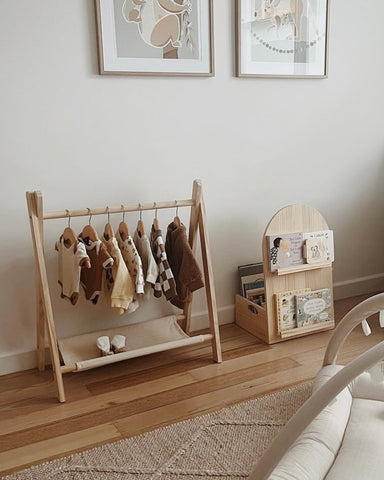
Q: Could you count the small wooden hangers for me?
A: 7